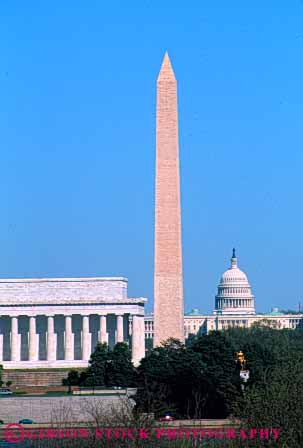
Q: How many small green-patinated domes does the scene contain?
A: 2